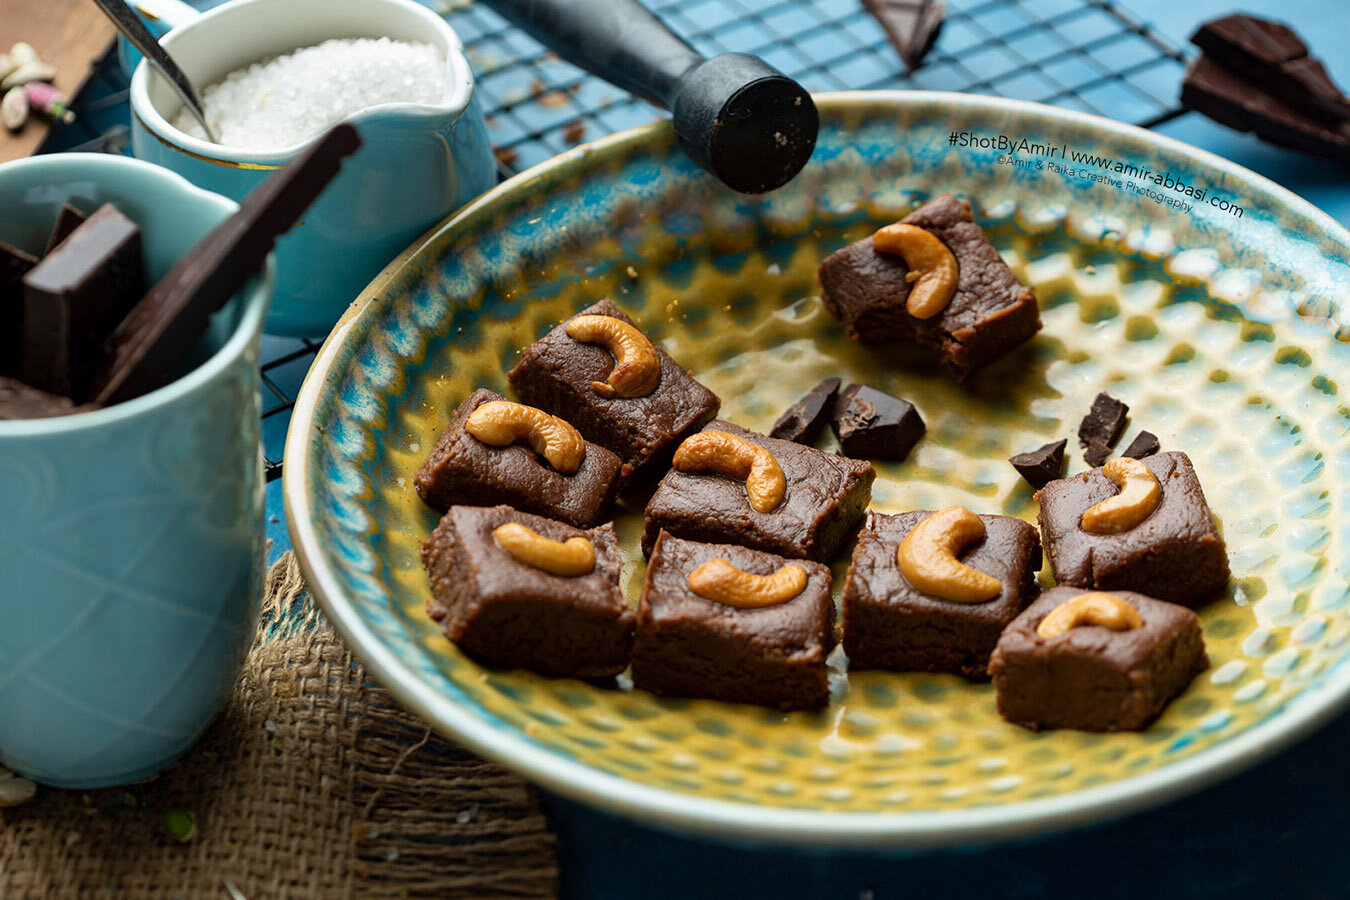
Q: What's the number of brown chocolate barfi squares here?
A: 9